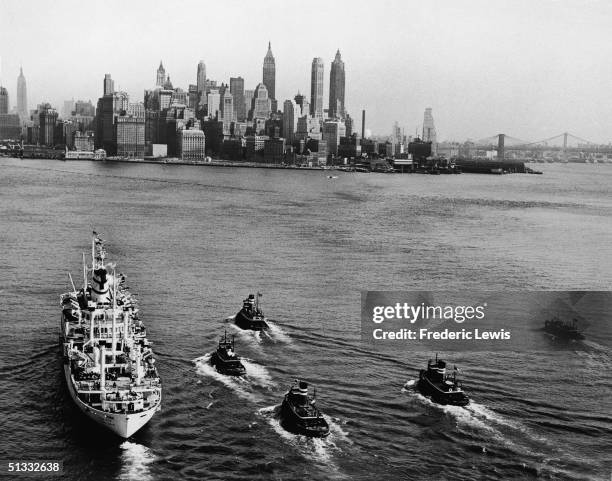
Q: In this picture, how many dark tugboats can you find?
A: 5